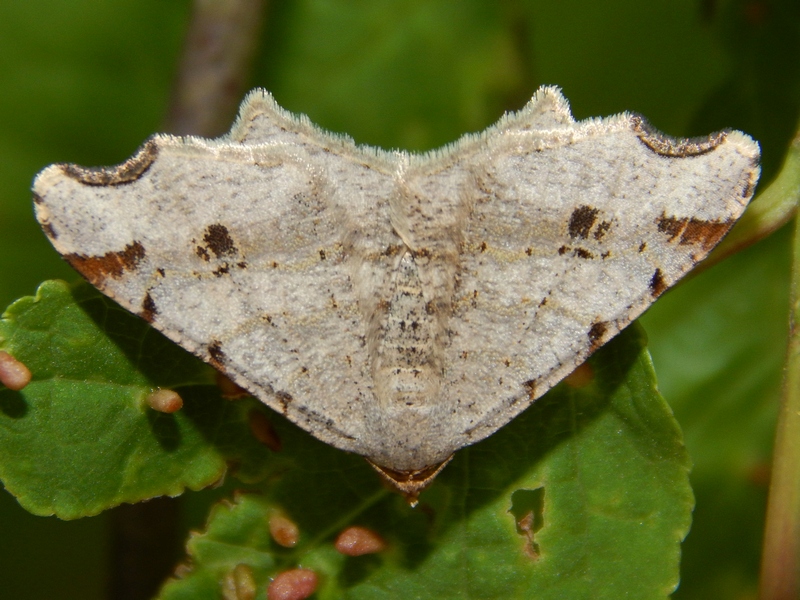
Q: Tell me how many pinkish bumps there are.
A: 5